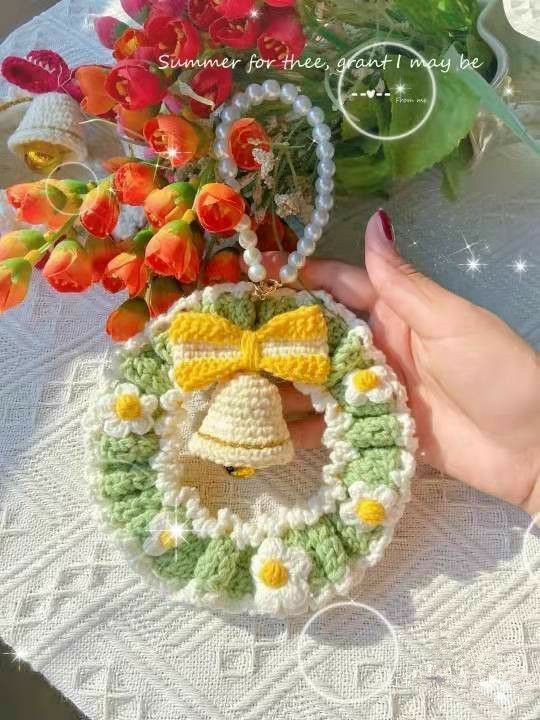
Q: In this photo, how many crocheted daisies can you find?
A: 5